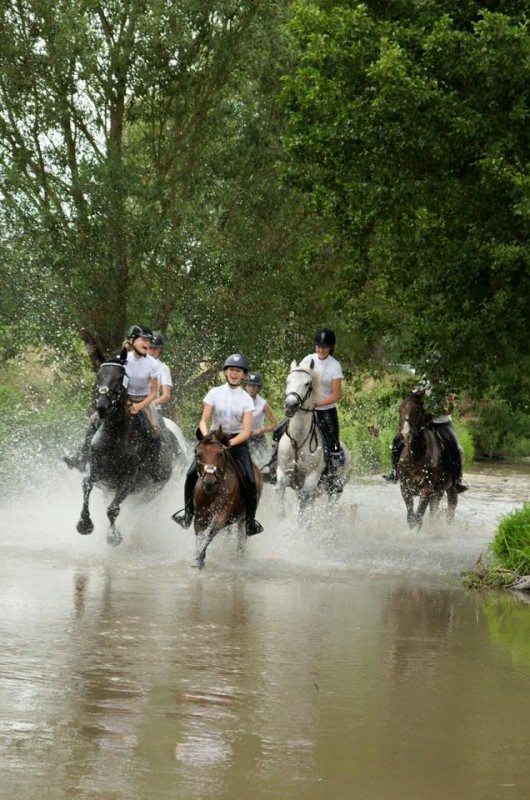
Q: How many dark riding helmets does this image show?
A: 5